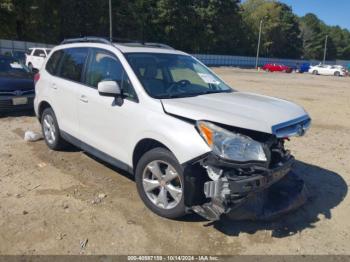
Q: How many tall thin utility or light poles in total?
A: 3